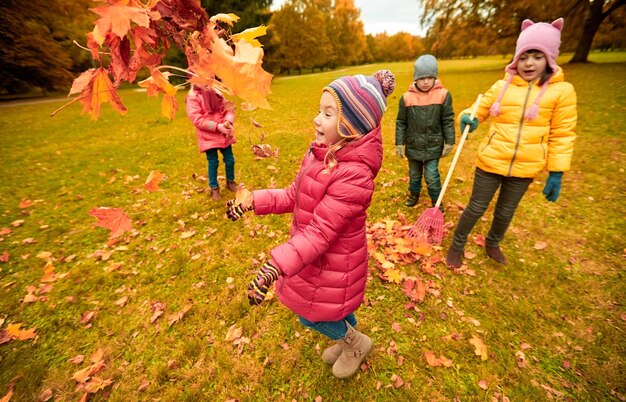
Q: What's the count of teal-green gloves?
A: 2